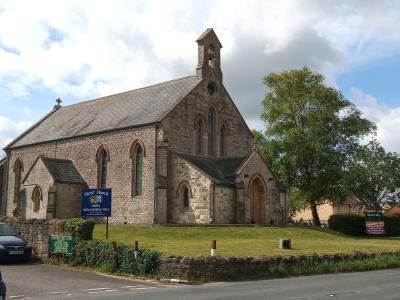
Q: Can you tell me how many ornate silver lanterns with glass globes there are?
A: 0